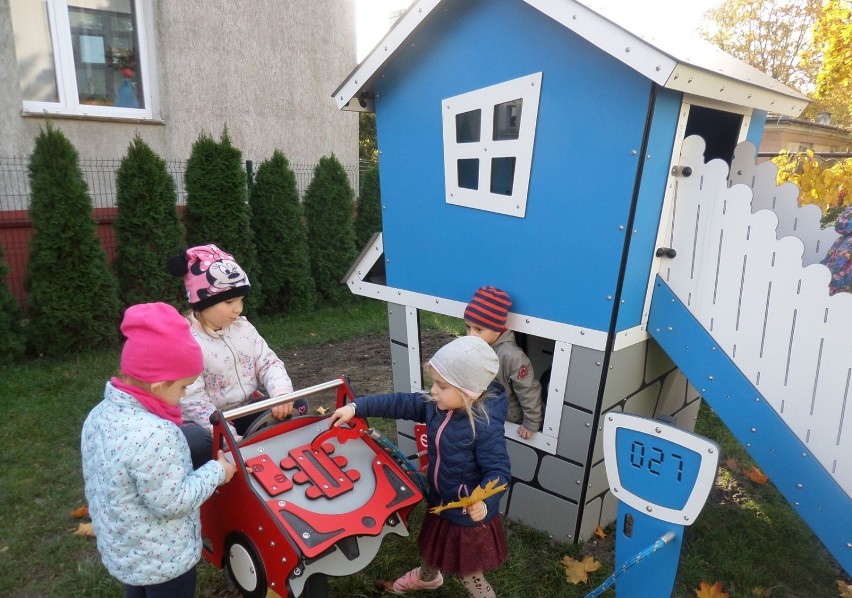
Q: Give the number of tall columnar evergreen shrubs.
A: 7